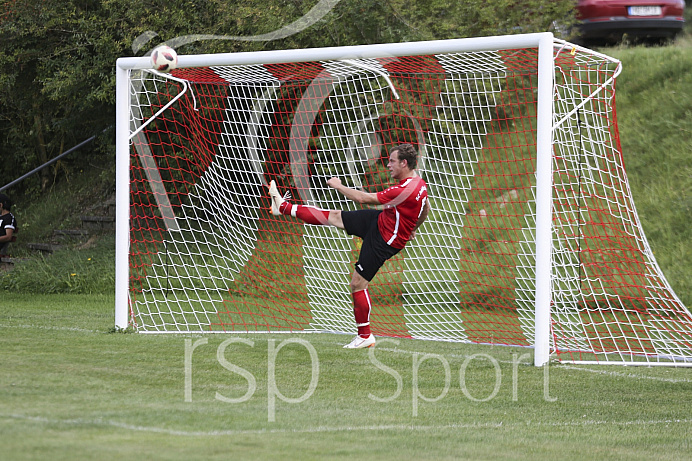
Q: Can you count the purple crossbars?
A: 0